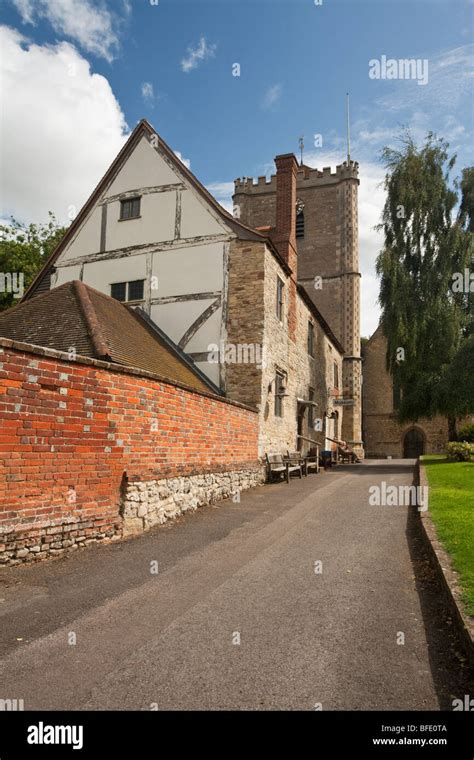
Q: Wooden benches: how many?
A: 3